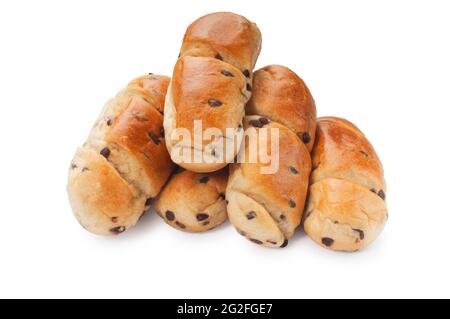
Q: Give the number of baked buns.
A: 5